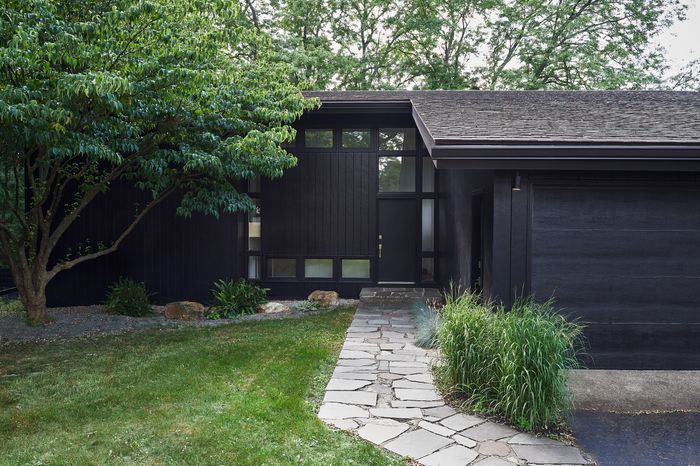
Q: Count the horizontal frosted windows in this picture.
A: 3